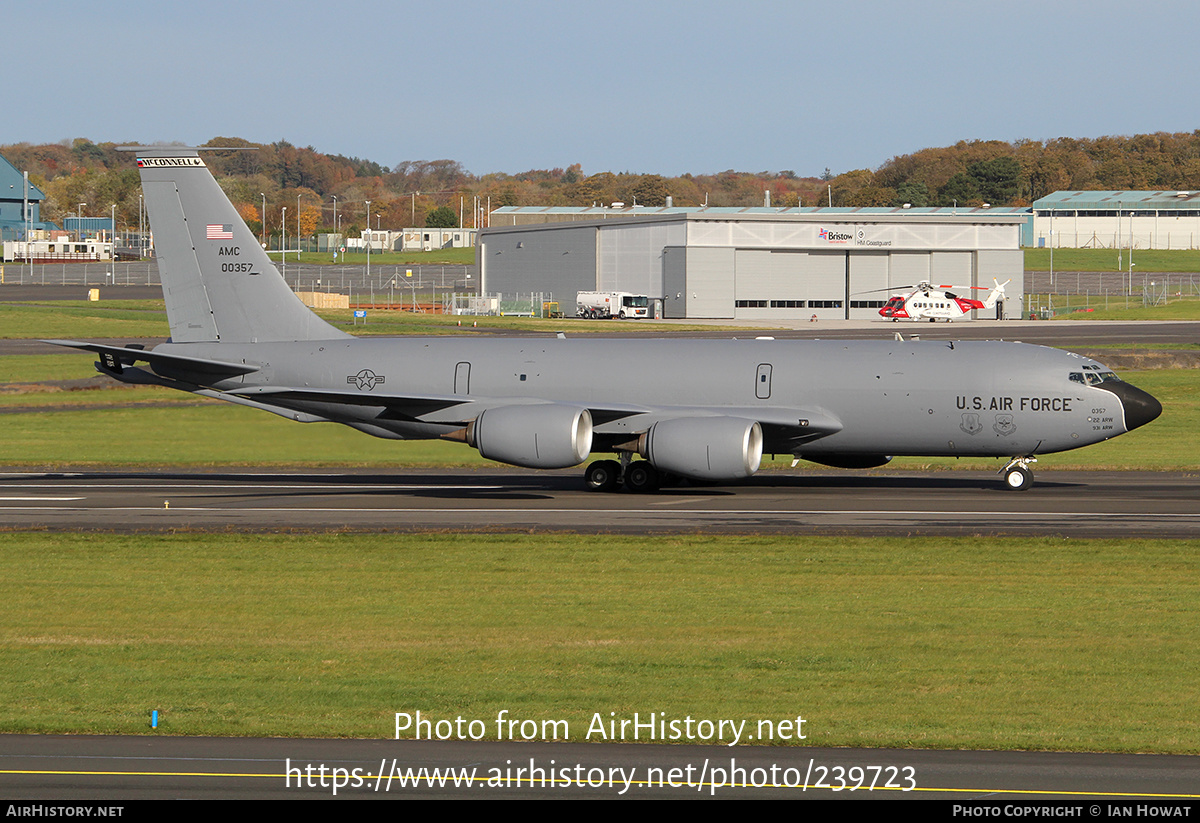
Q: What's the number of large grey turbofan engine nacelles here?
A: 2